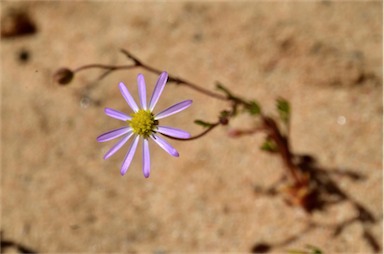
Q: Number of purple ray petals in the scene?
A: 11